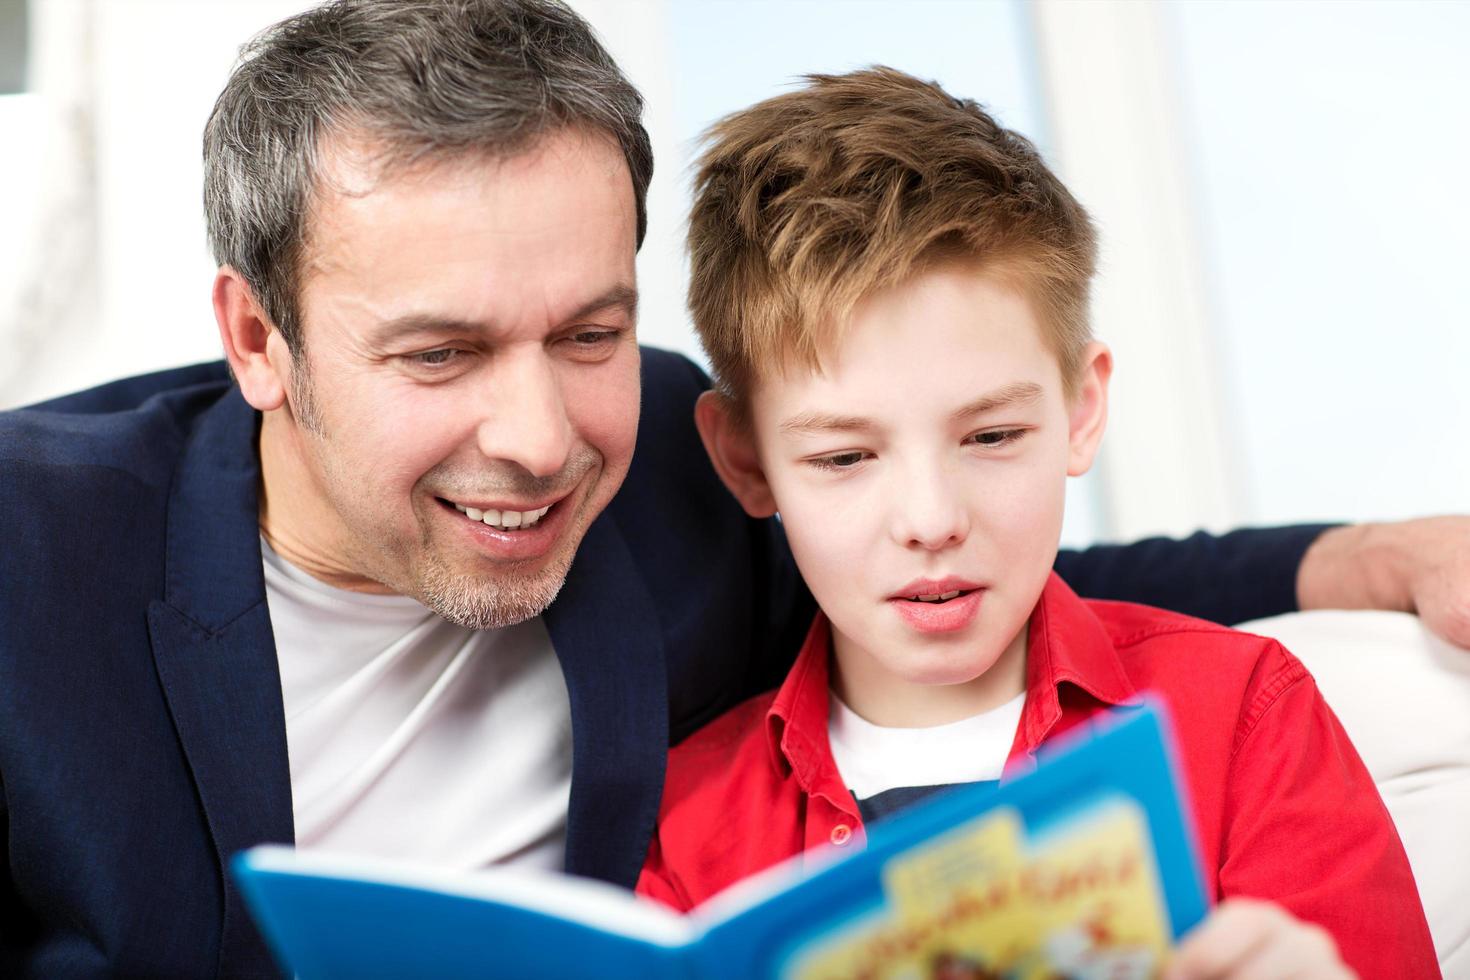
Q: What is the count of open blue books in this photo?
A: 1